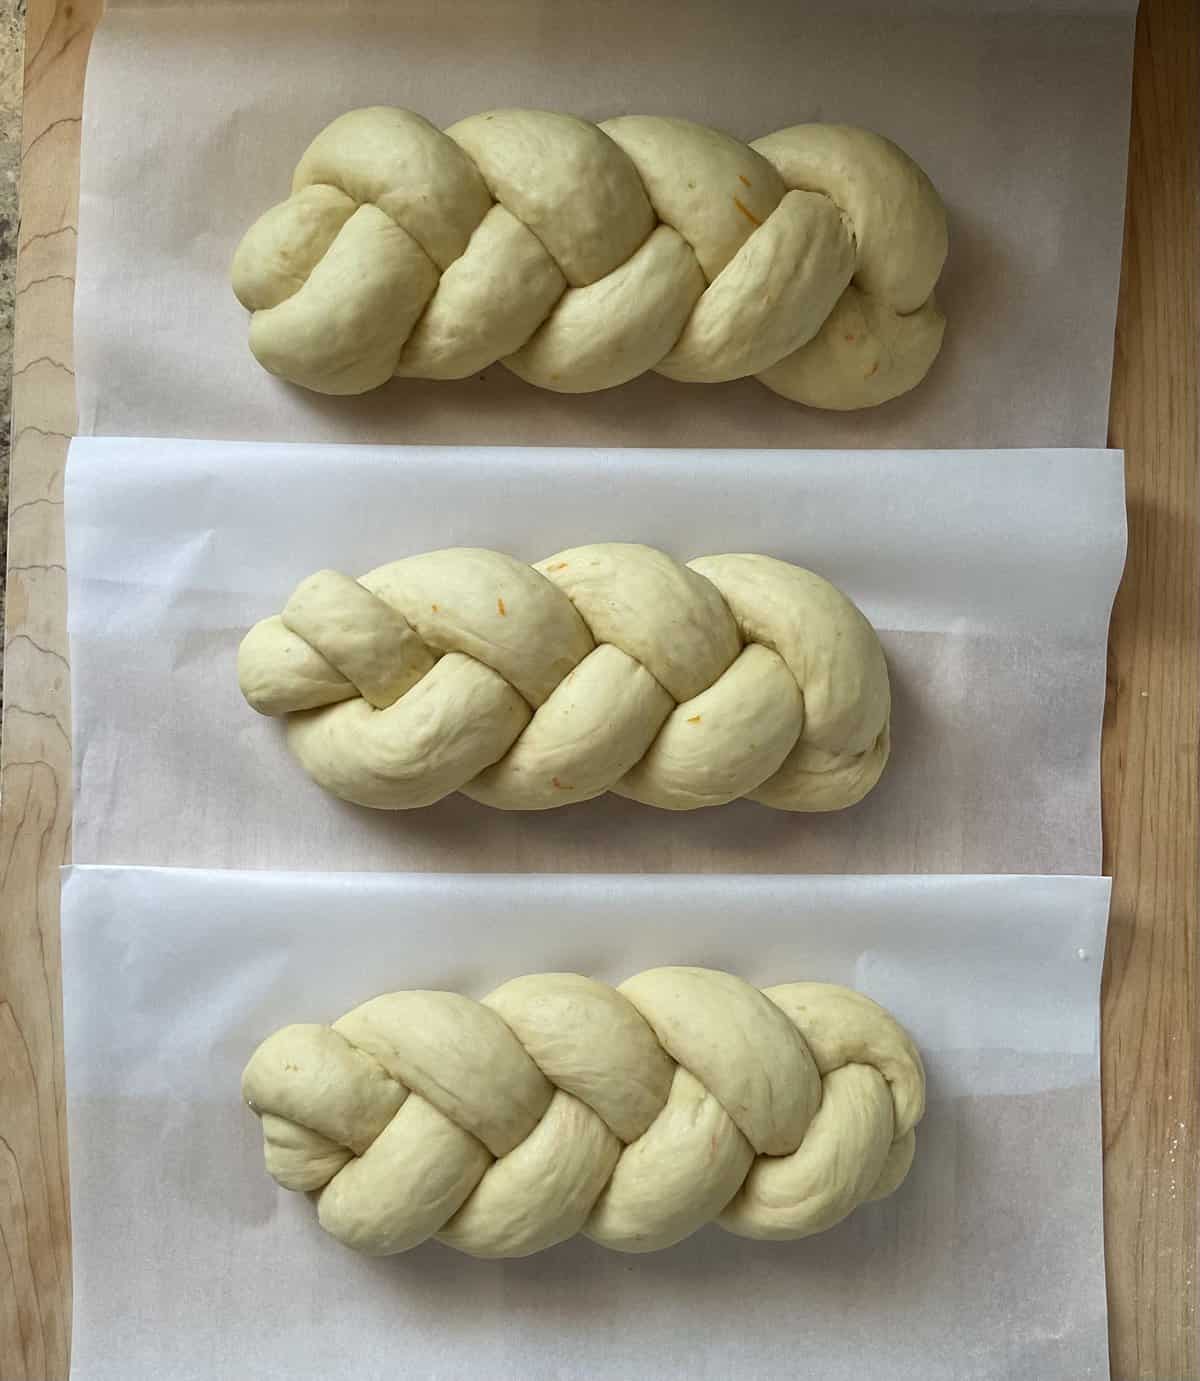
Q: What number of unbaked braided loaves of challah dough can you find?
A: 3